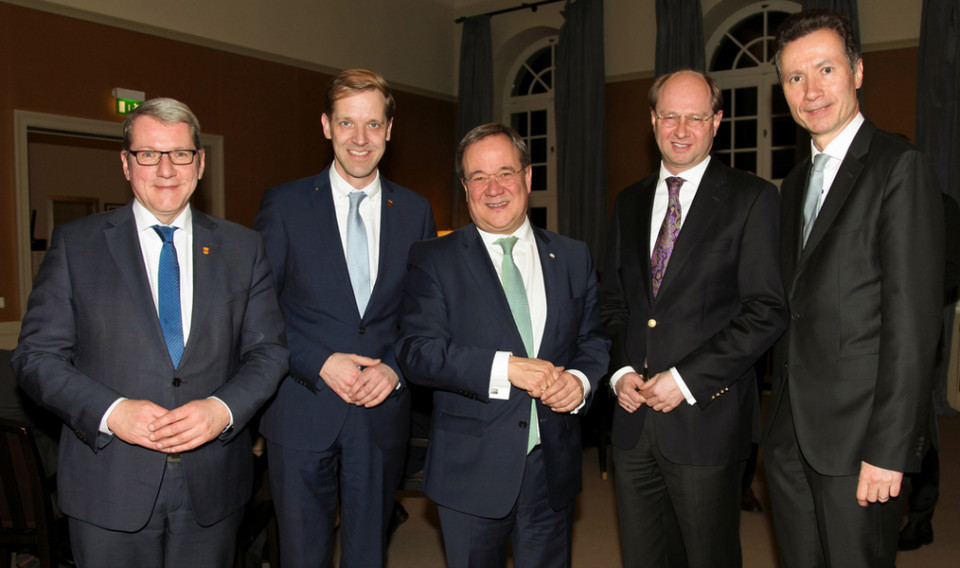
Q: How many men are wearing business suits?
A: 5